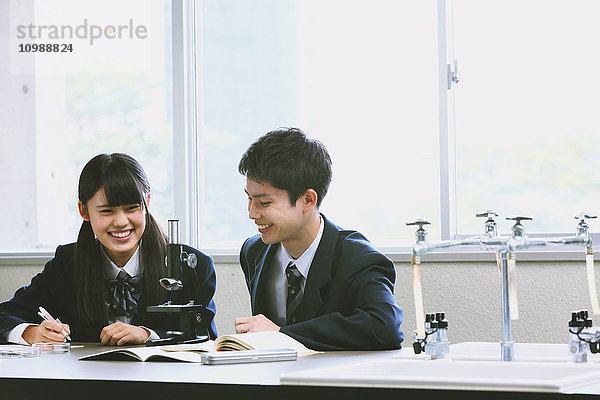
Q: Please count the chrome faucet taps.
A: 4